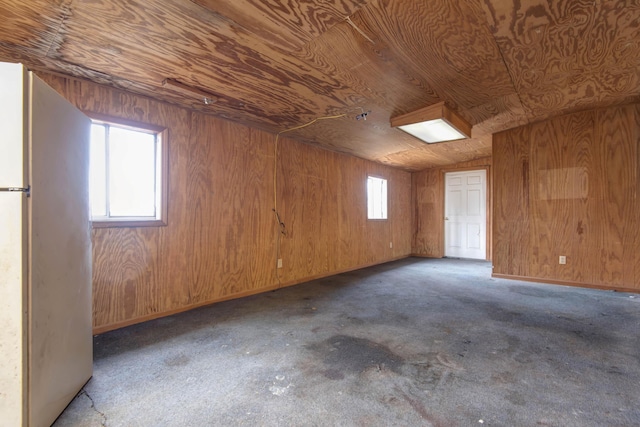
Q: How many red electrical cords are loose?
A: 0